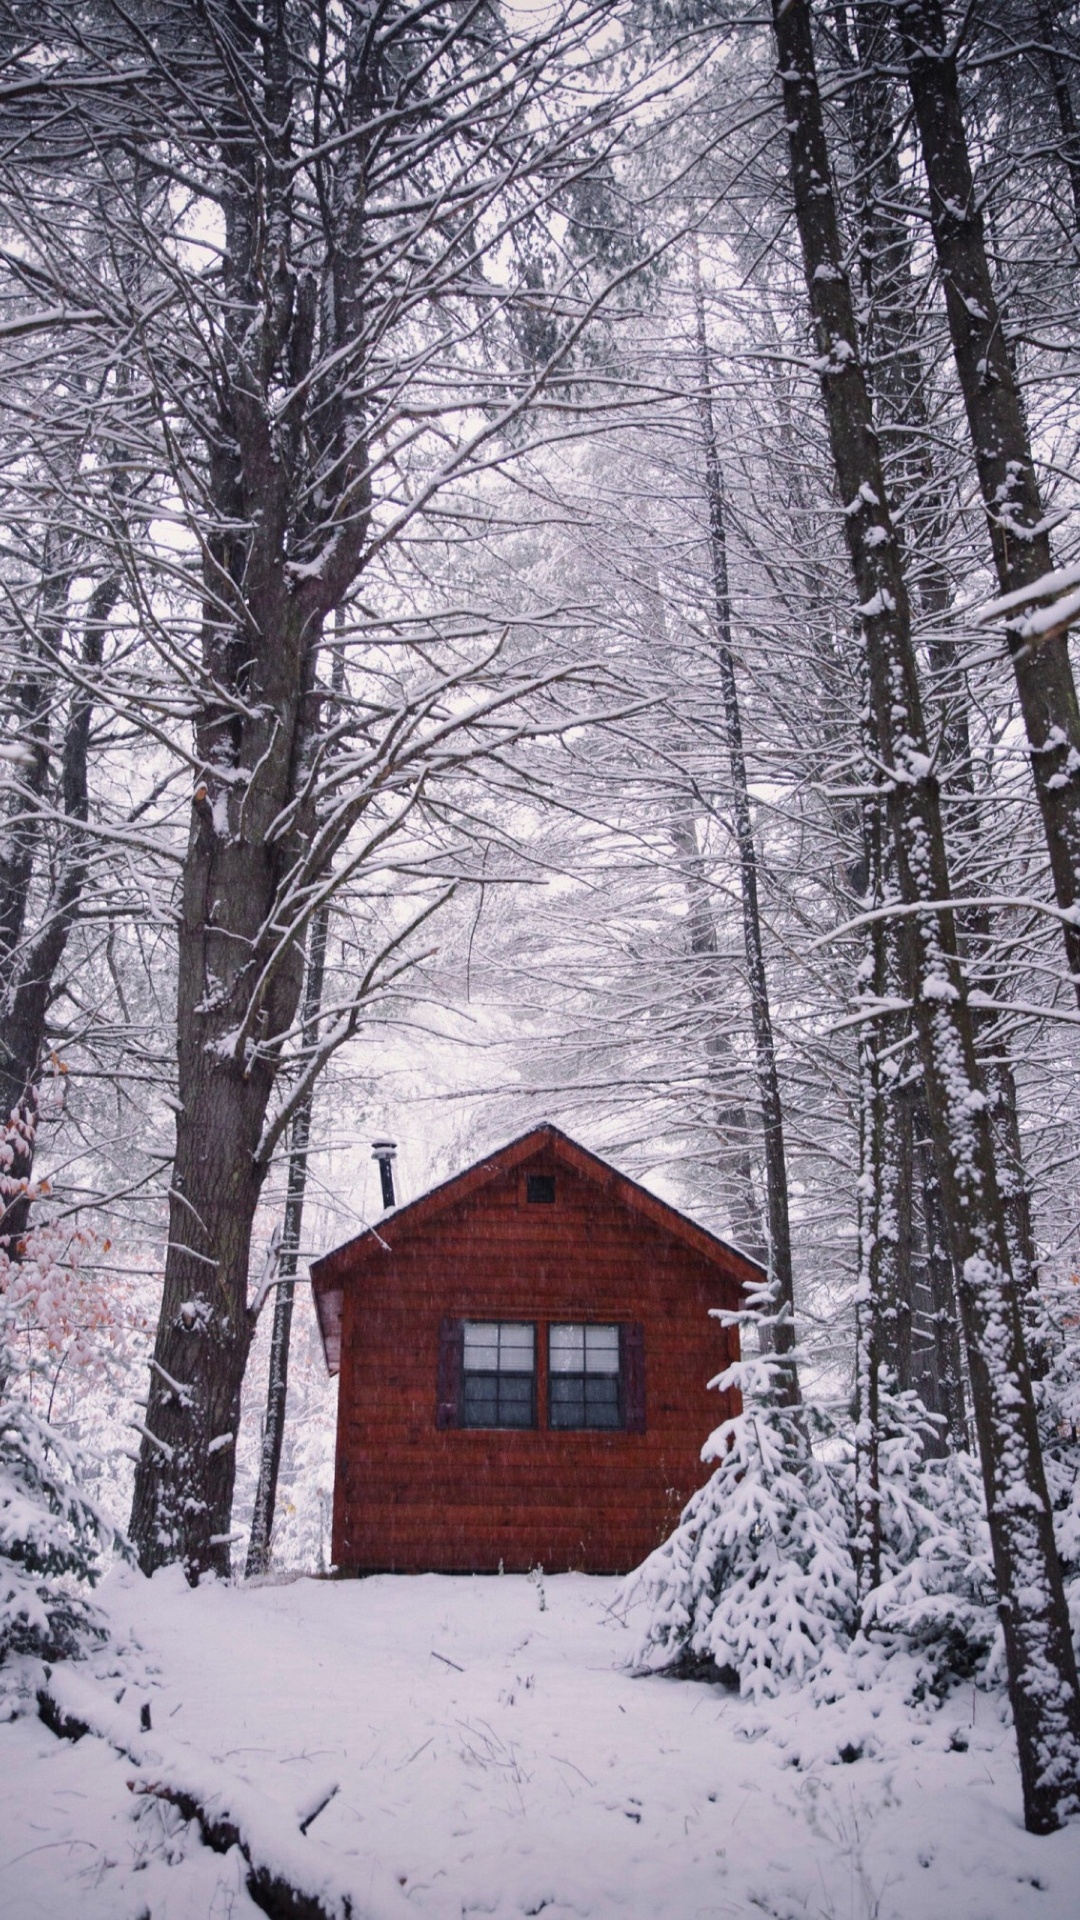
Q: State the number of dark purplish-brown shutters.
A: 2